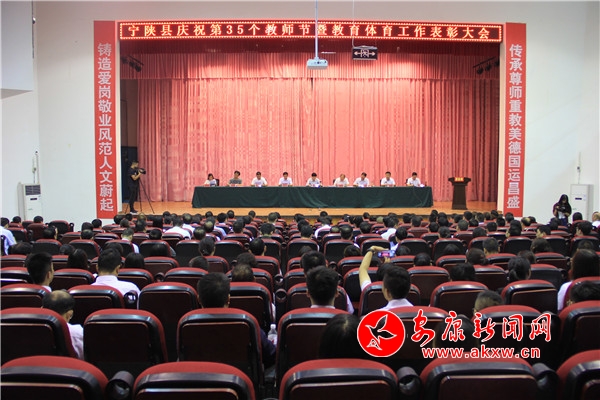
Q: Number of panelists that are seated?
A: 9